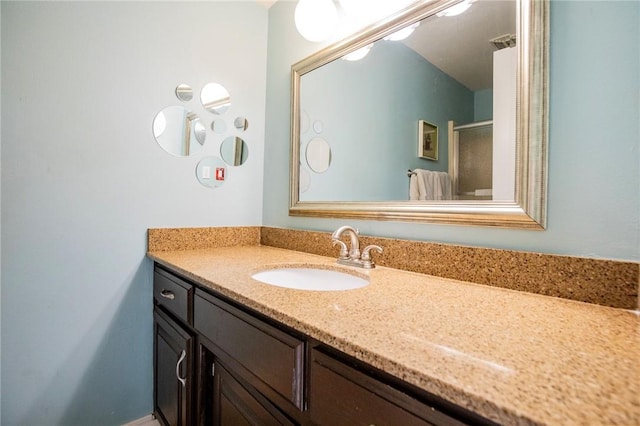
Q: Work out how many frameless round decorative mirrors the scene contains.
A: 7